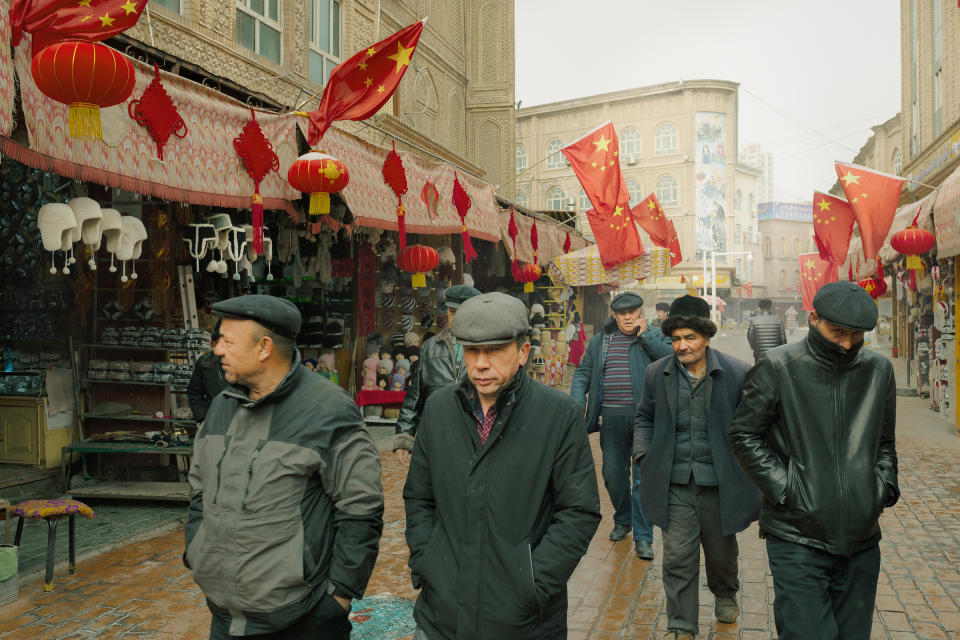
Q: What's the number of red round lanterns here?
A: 6